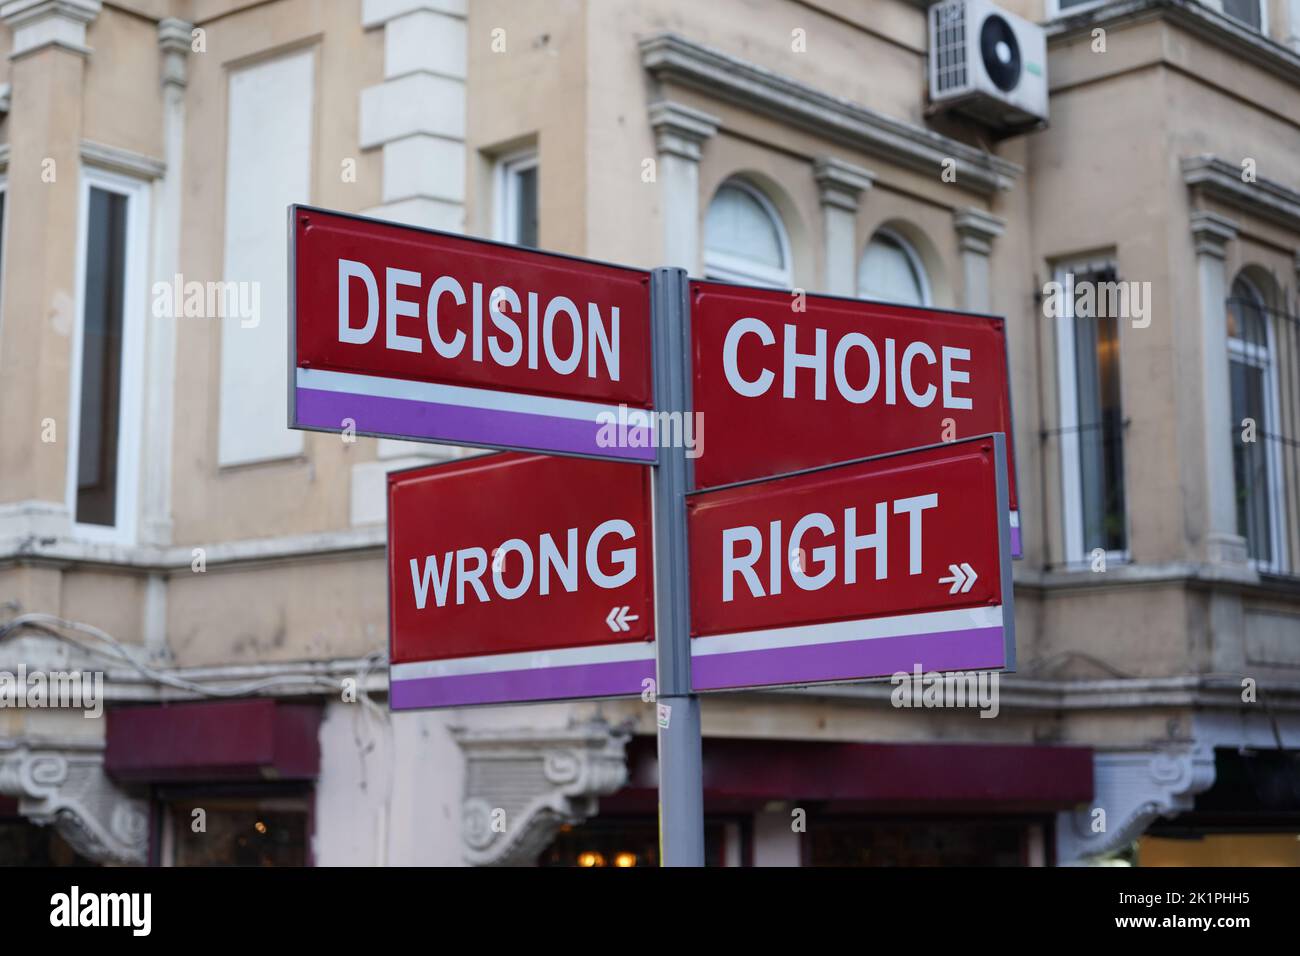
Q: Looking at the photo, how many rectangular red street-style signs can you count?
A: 4